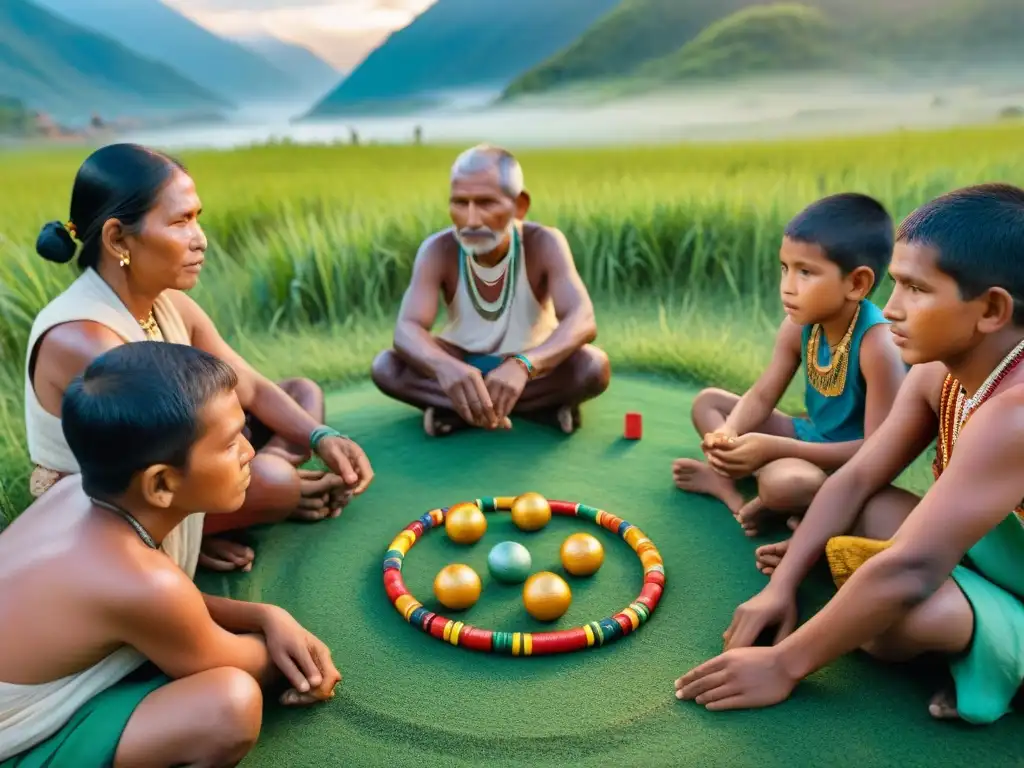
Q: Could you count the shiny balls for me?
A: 6